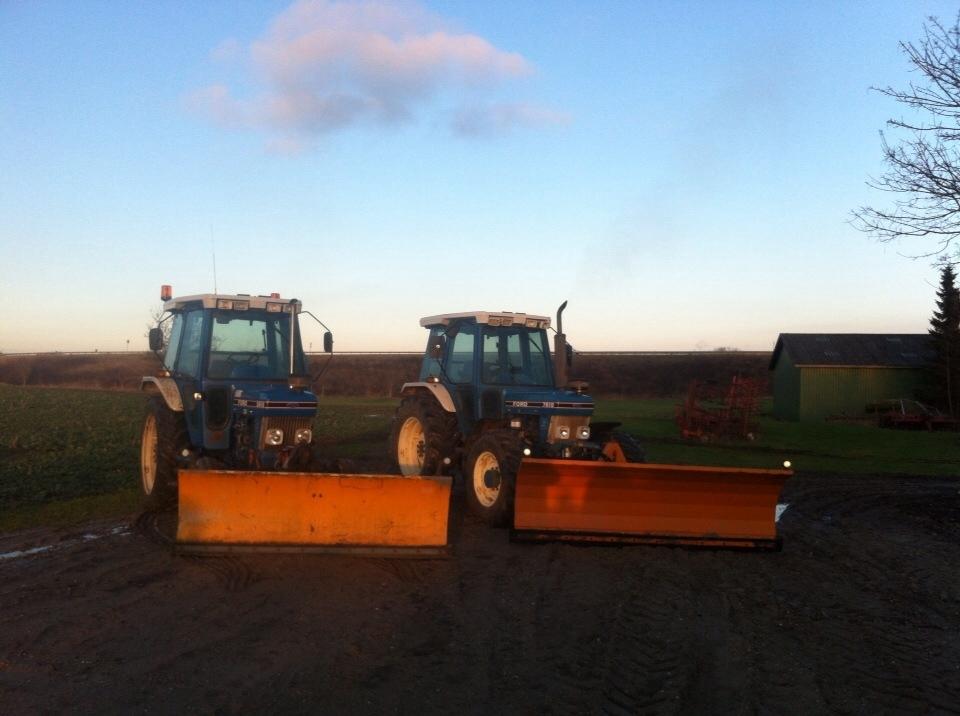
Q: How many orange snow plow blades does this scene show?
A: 2